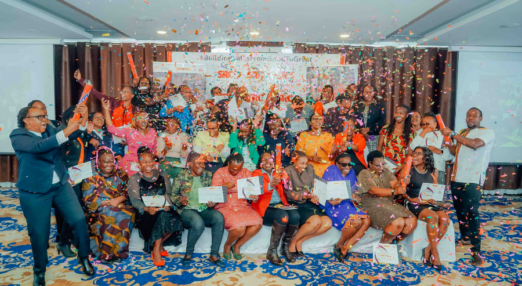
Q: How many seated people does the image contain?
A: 9